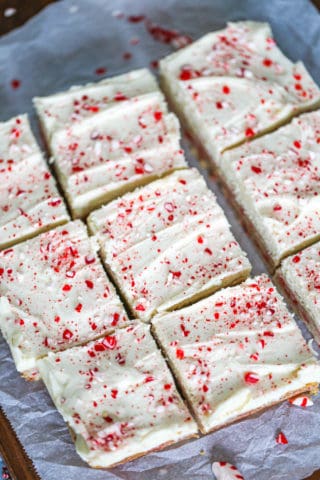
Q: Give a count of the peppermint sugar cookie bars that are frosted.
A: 9